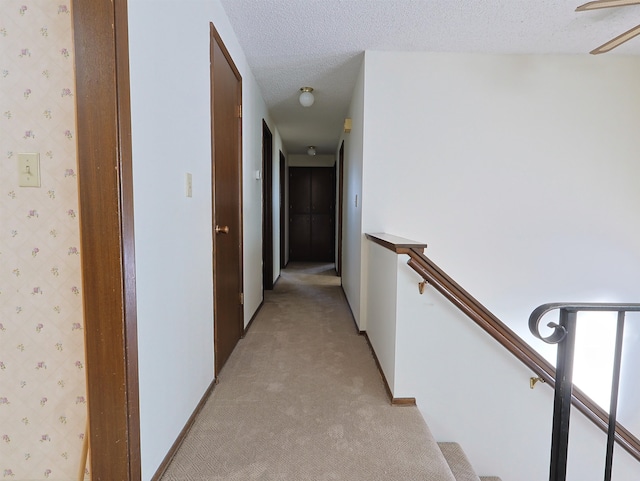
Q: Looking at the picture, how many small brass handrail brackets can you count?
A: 2